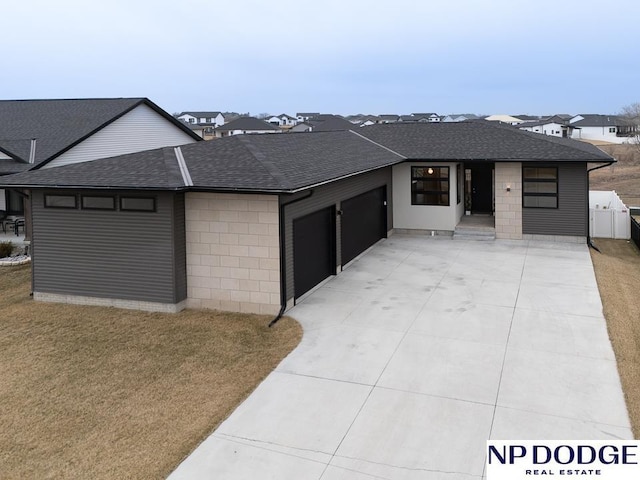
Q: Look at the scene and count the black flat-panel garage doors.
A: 2